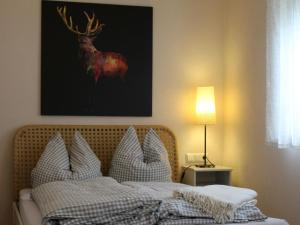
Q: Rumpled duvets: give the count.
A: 2